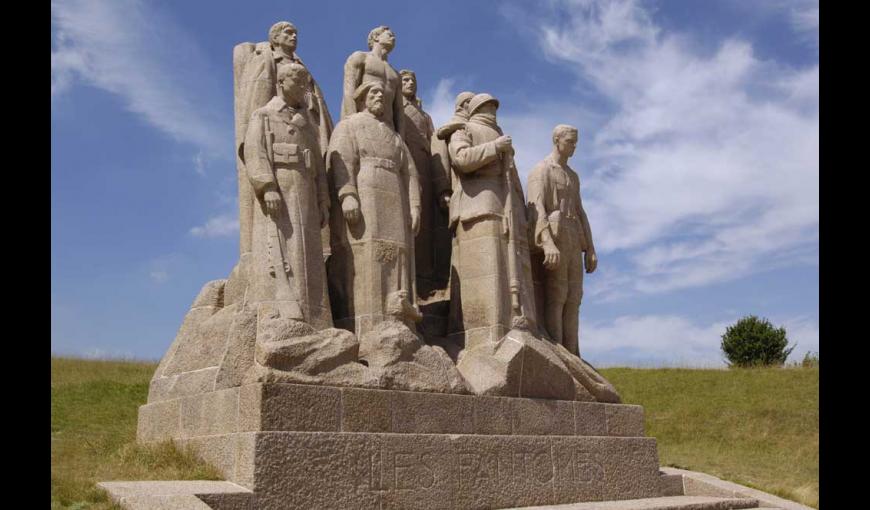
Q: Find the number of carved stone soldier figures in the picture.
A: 8